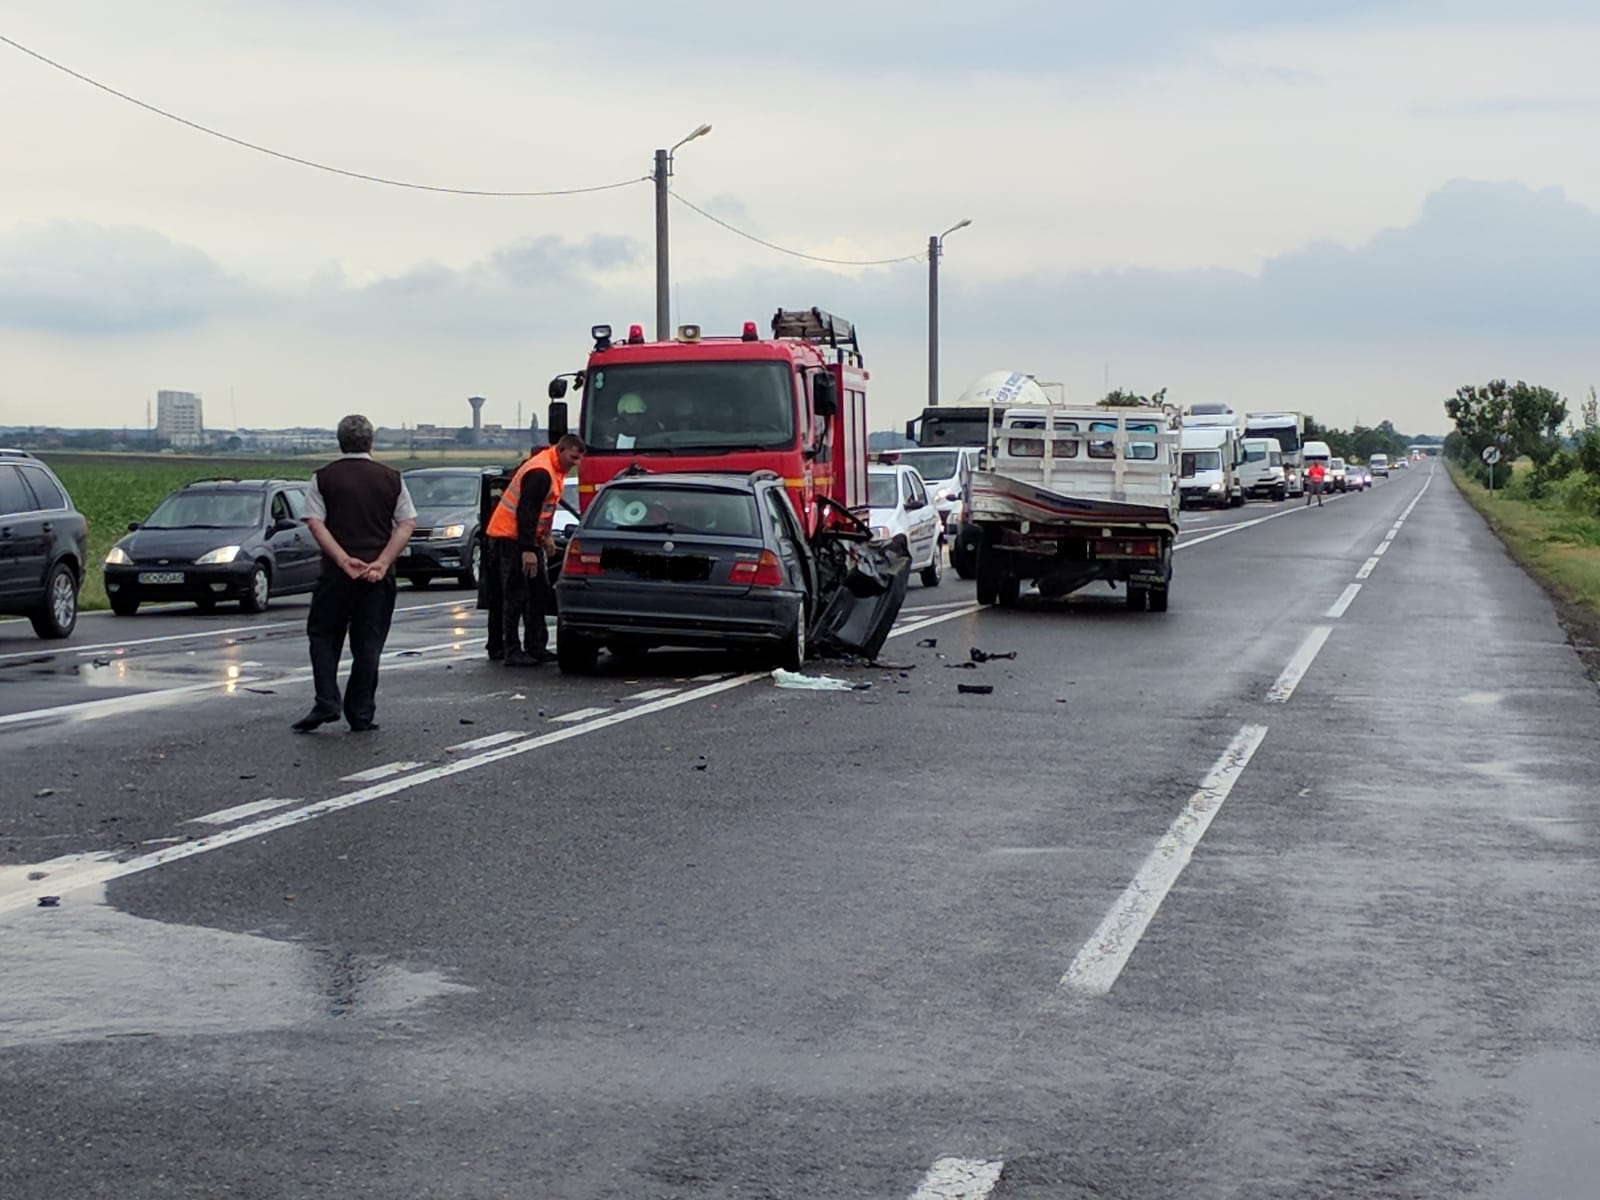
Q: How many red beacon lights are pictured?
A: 2